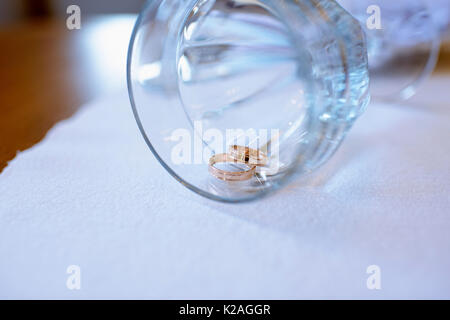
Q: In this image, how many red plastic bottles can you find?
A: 0